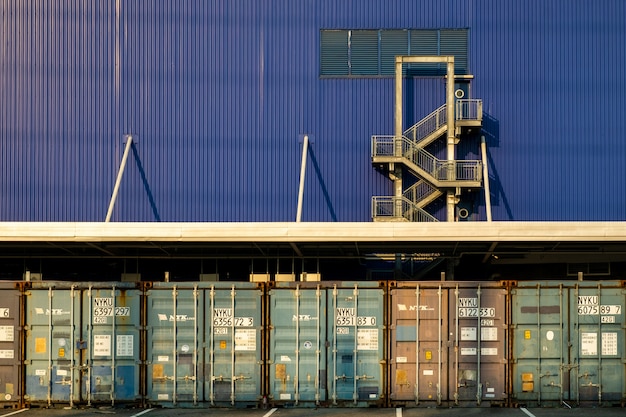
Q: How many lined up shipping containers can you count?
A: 6